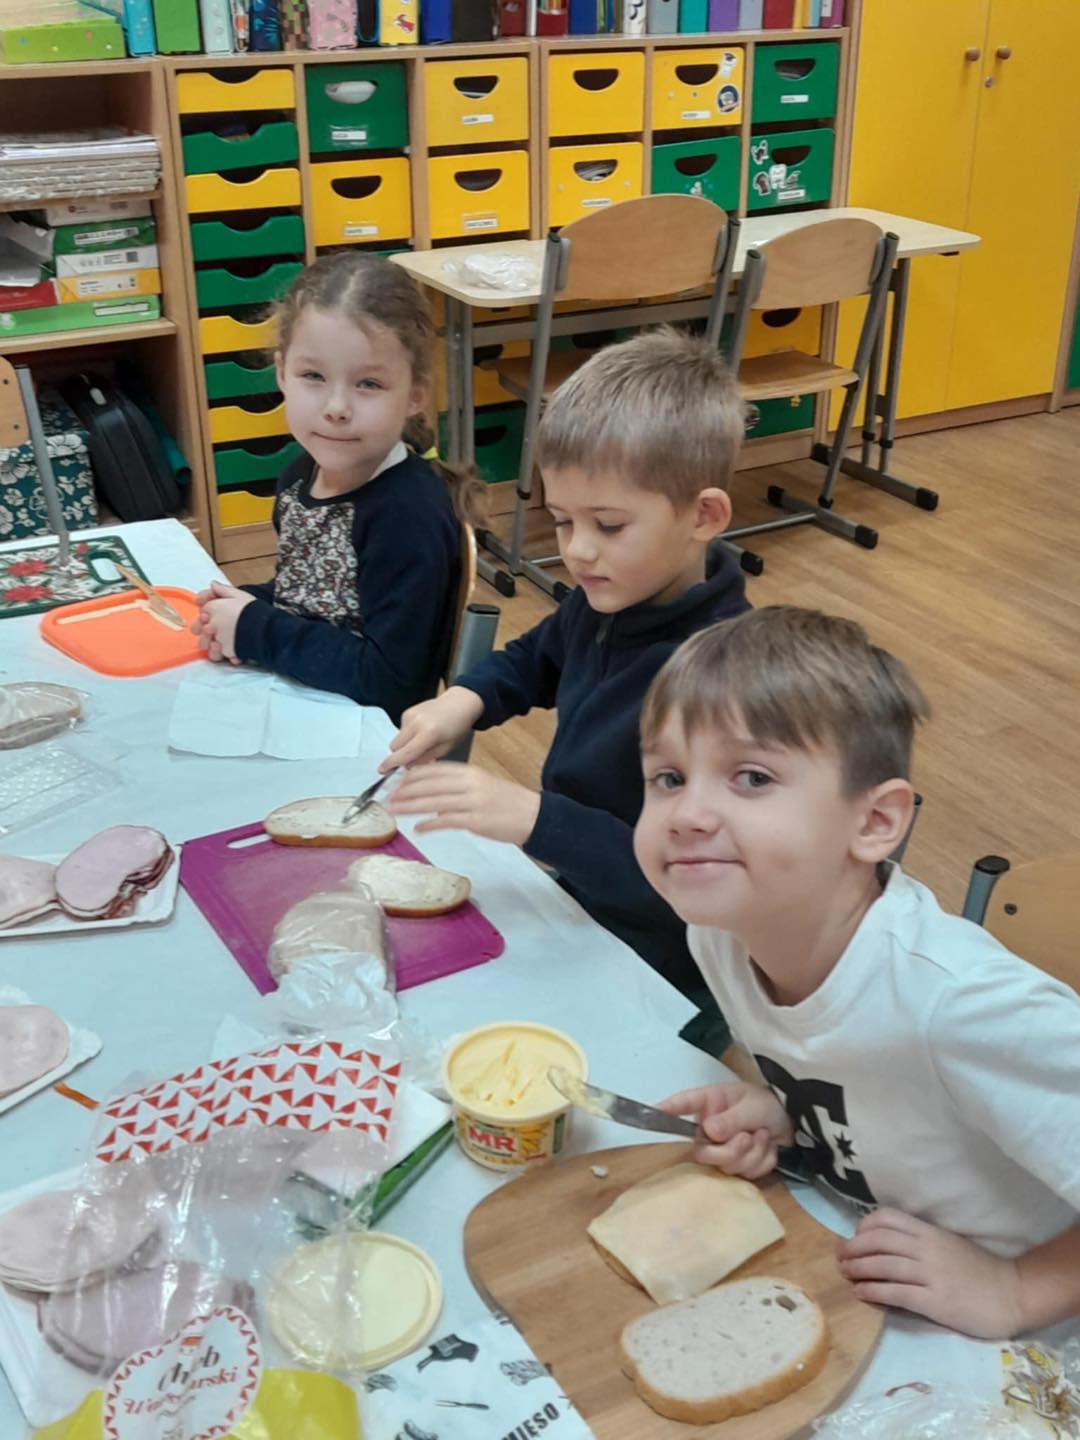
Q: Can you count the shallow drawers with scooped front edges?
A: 10